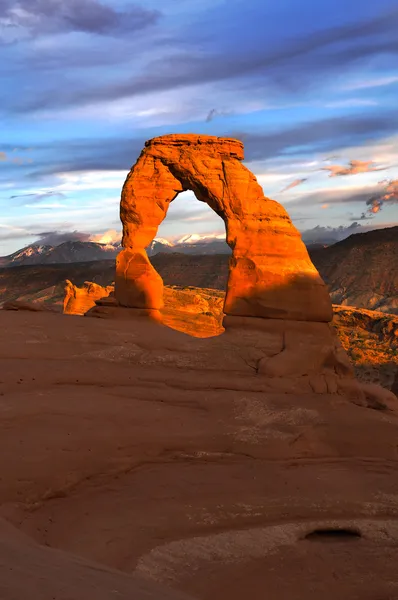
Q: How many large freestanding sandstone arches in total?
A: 1